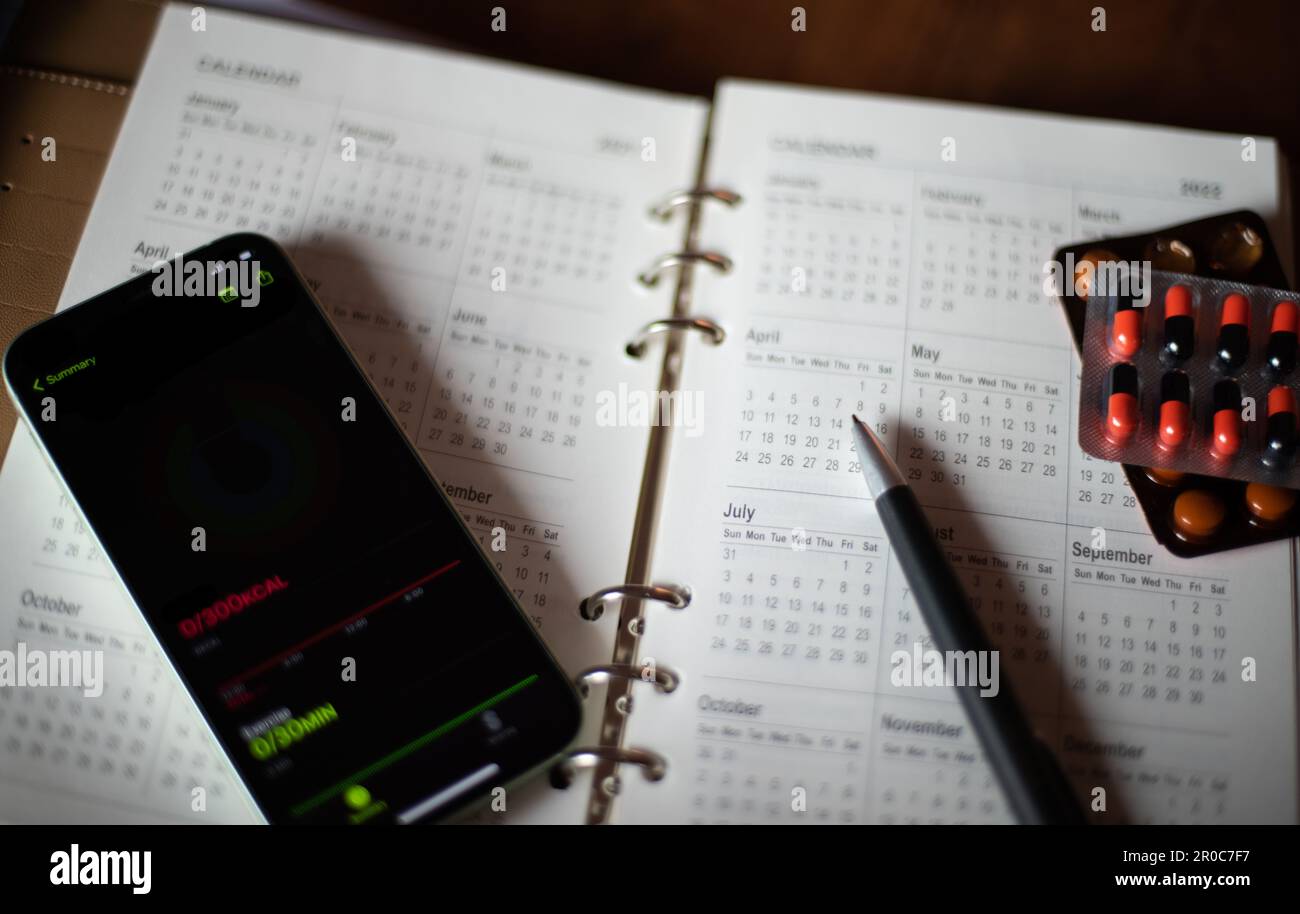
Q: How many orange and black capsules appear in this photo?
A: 8